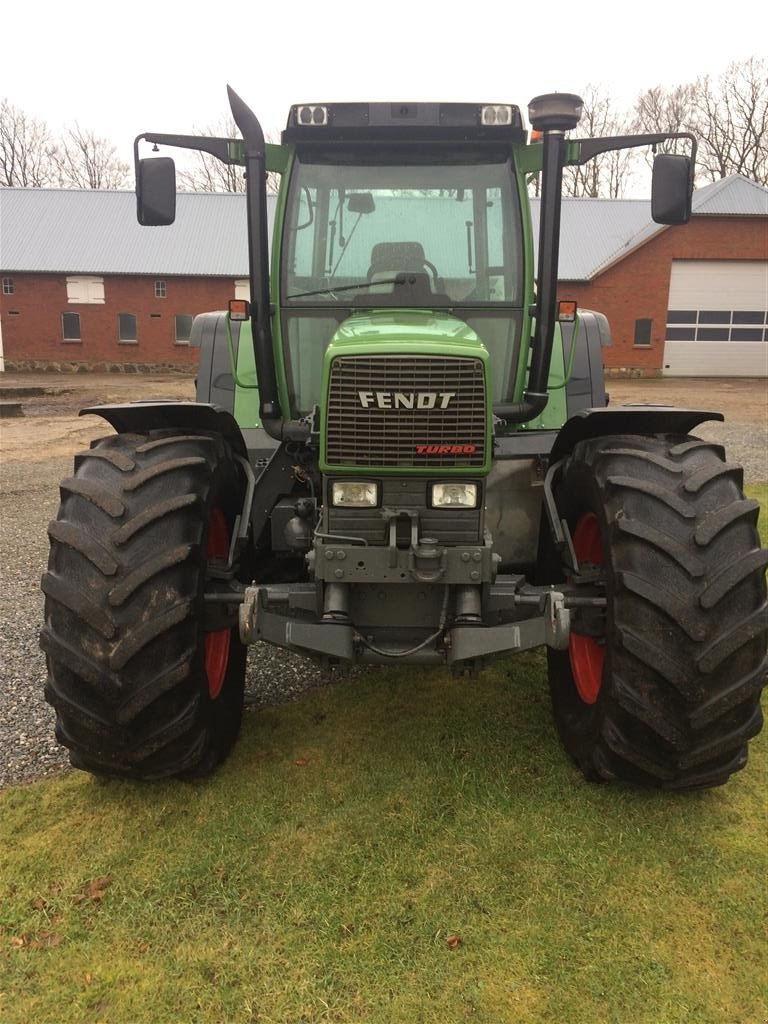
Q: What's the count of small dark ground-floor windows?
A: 4